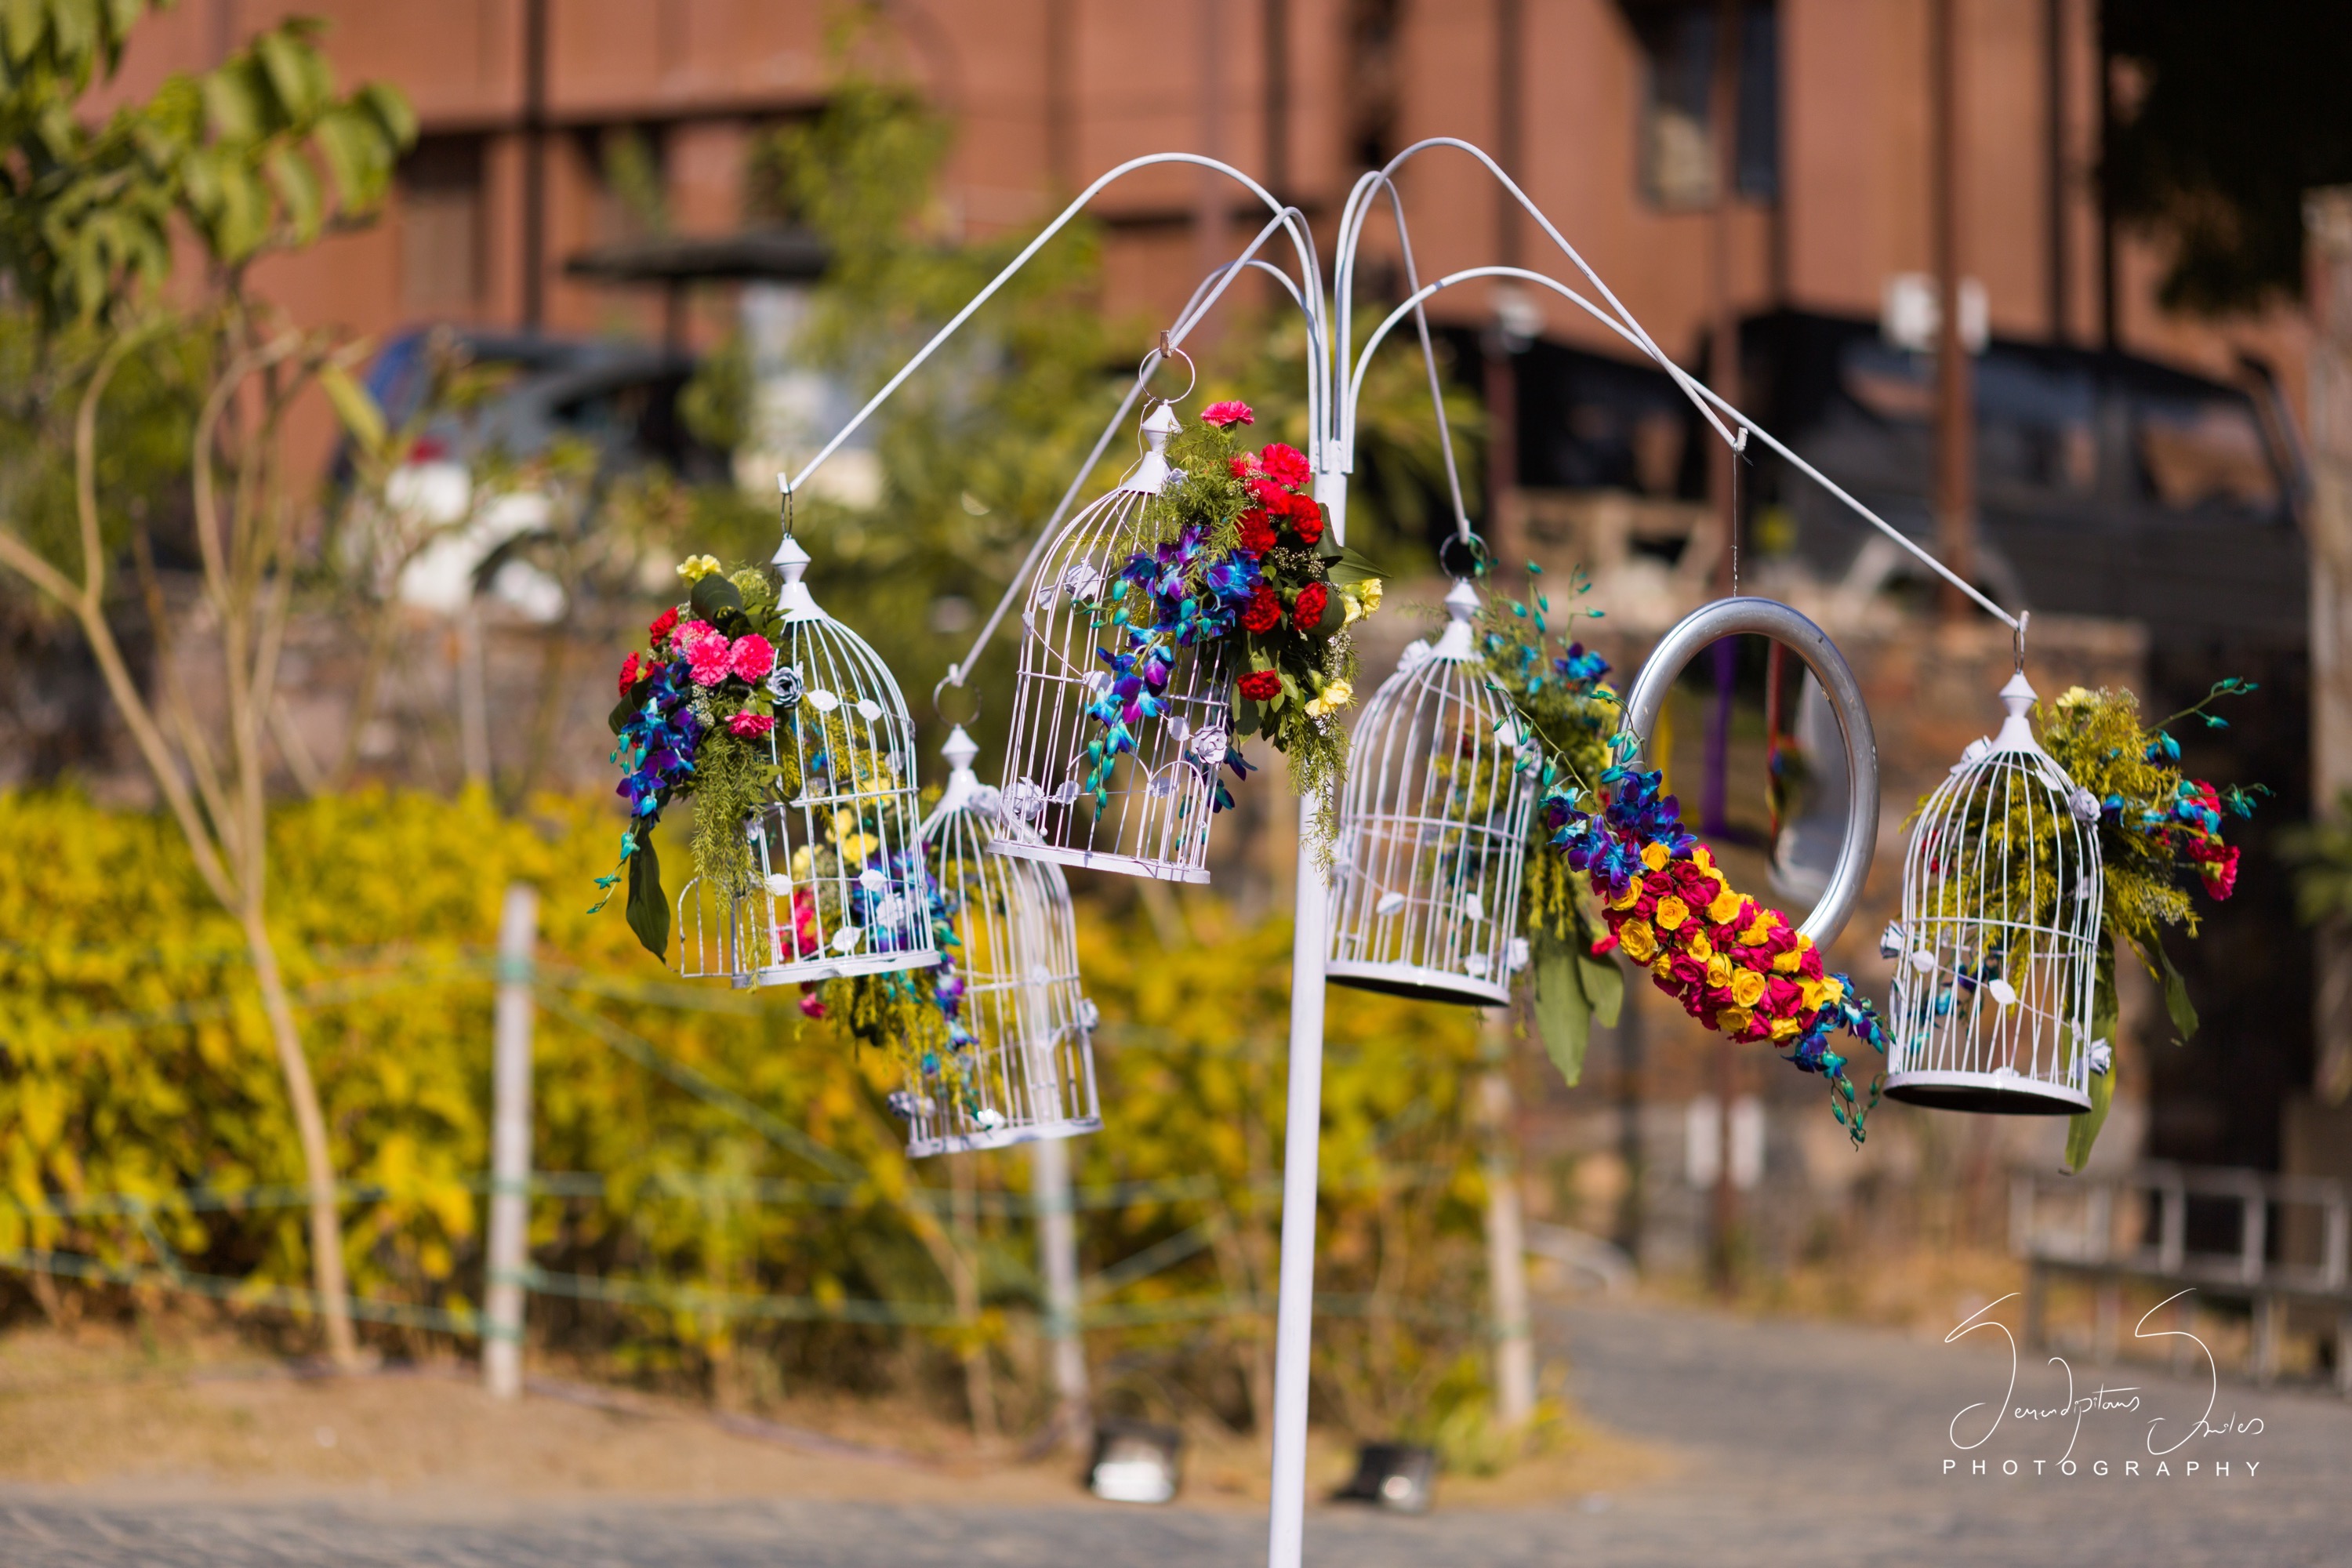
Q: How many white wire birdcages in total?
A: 5